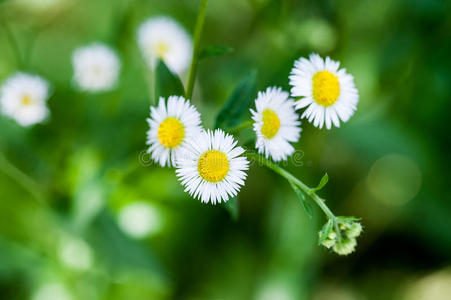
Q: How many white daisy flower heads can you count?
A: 7